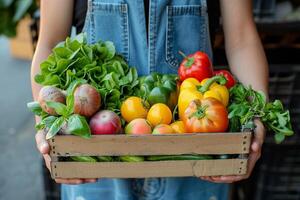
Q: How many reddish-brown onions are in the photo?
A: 2